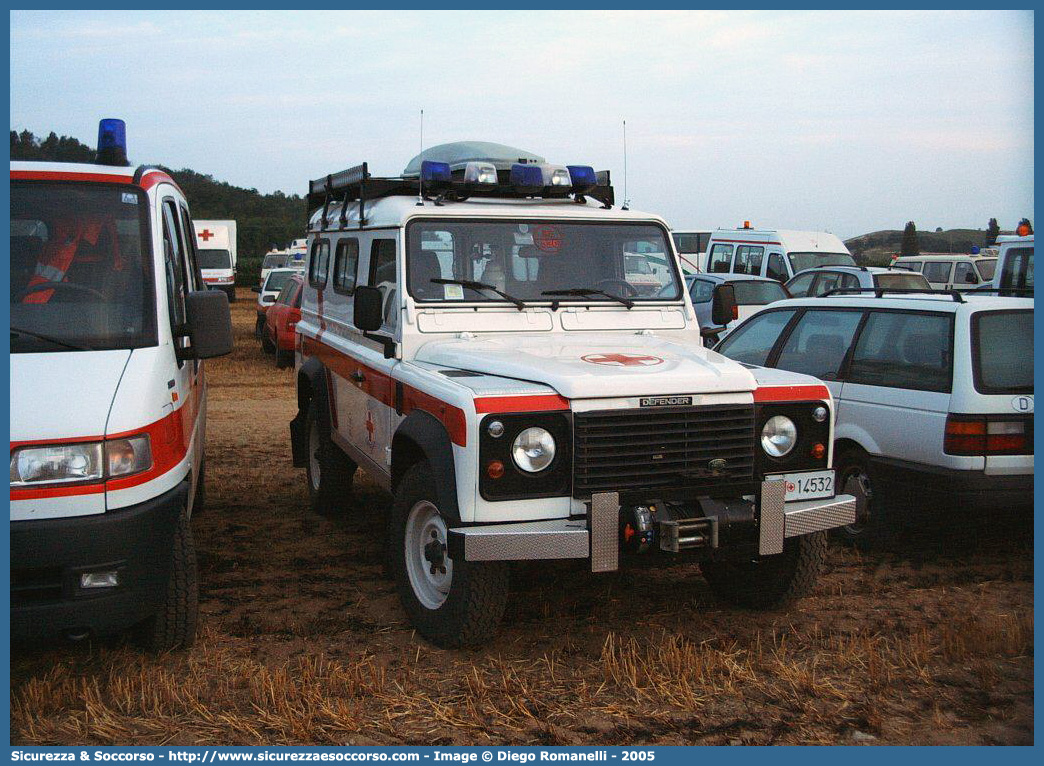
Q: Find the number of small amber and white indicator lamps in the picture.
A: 4